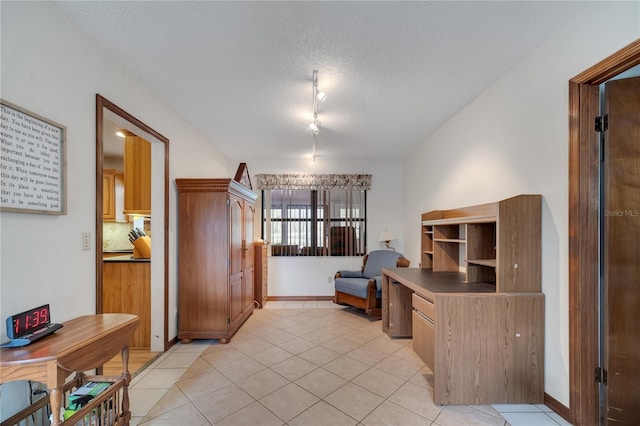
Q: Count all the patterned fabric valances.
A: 1